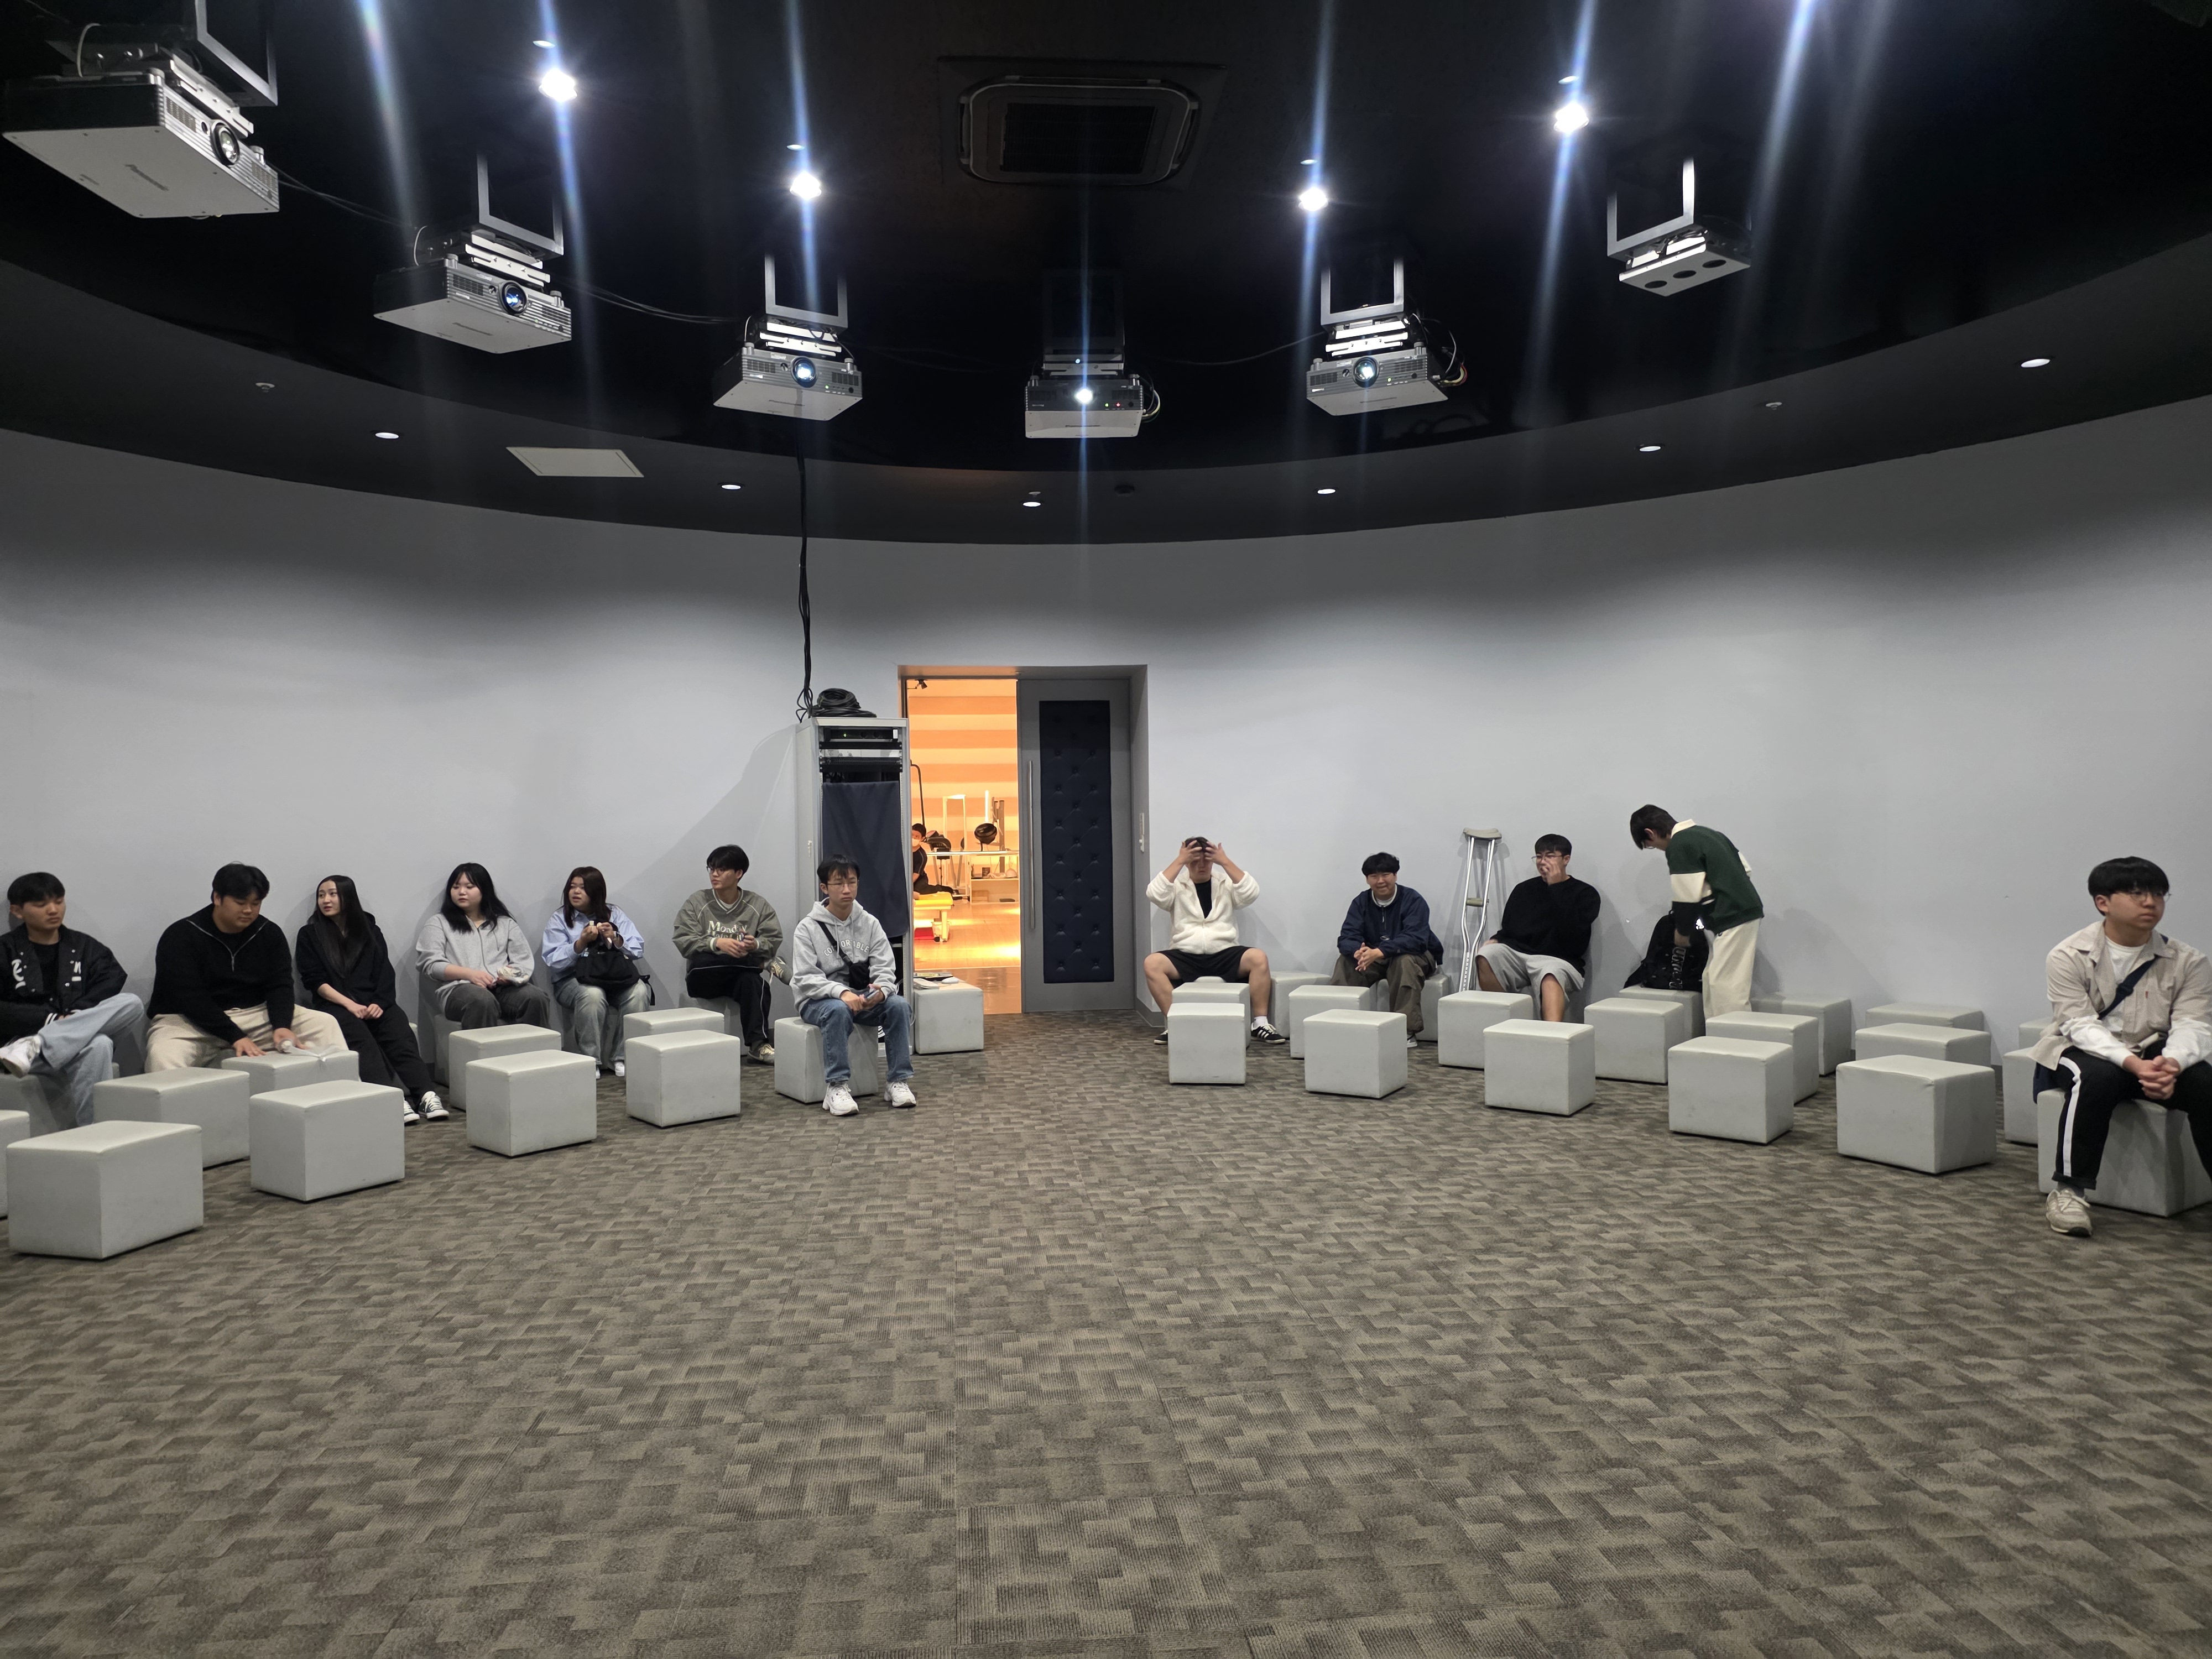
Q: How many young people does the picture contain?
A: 12